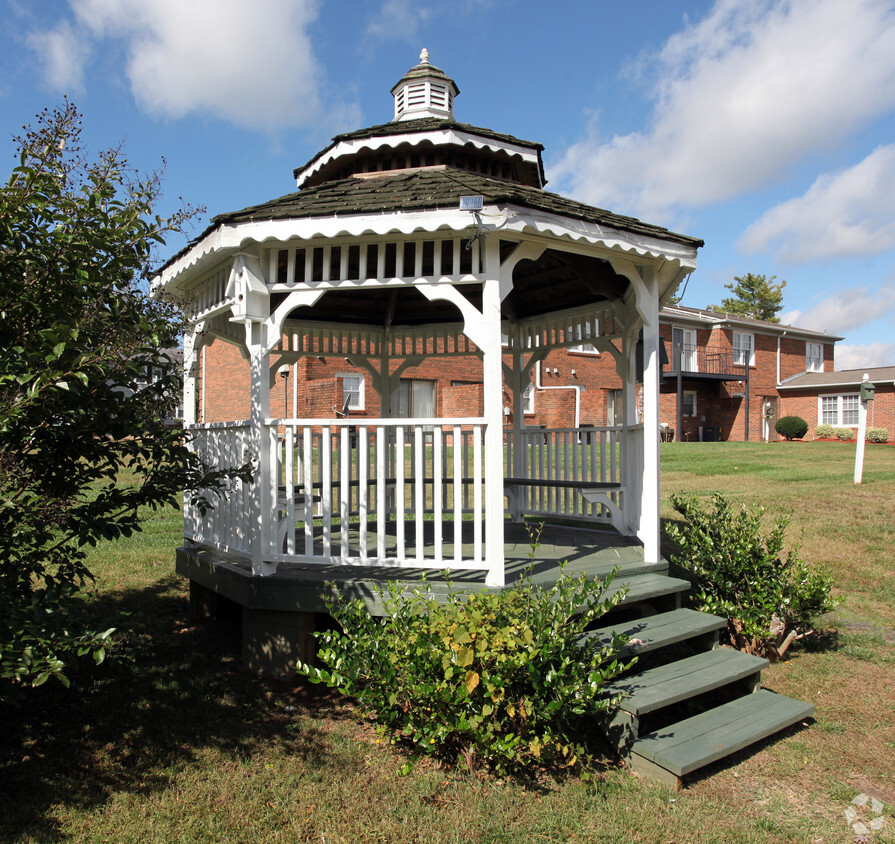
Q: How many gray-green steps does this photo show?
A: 4